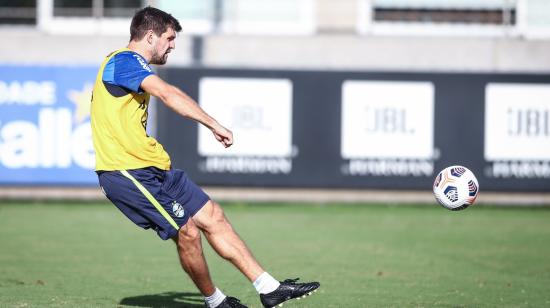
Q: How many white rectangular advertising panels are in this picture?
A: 3